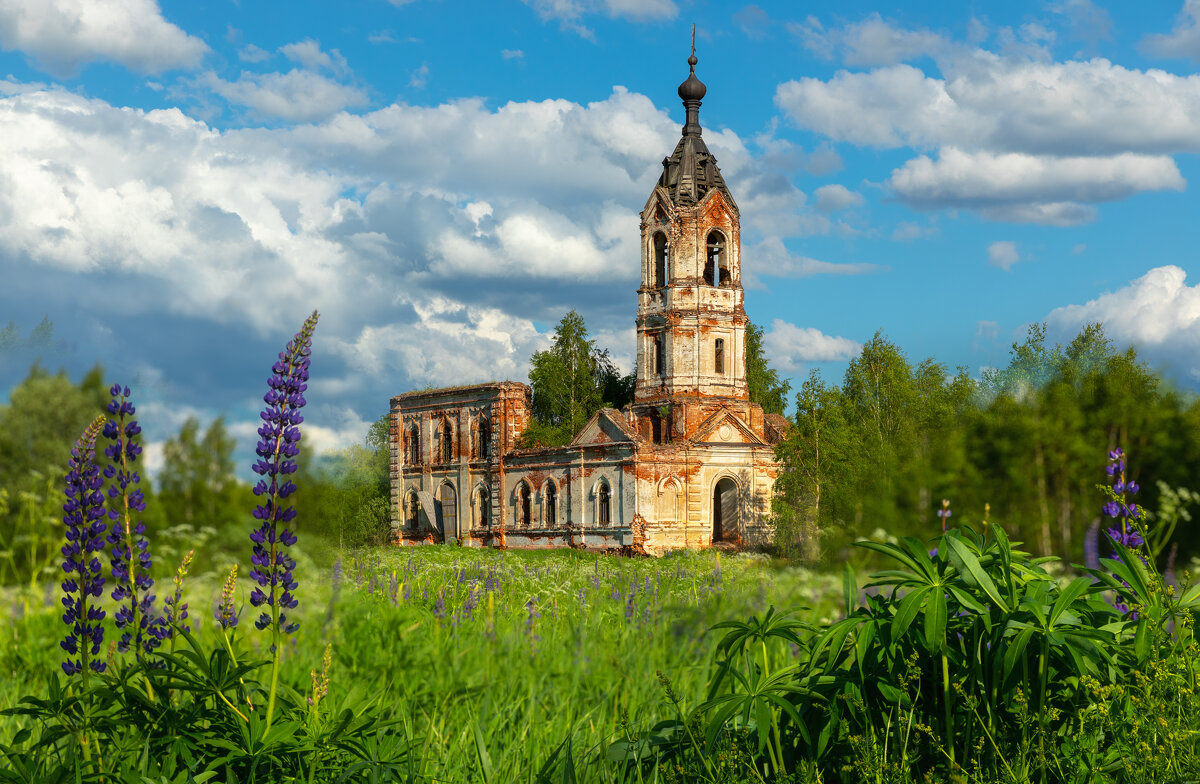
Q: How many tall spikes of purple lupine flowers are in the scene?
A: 4